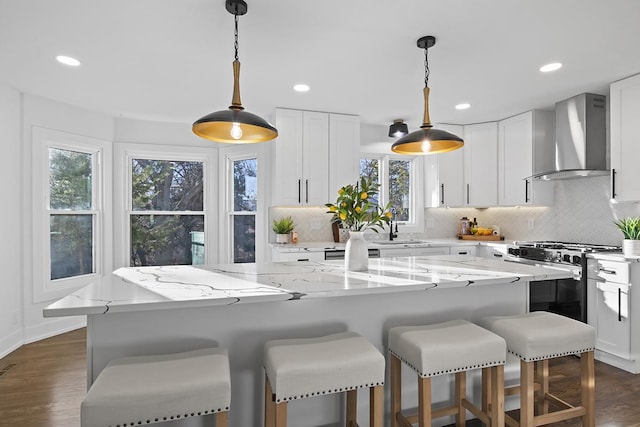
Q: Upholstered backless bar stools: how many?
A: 4